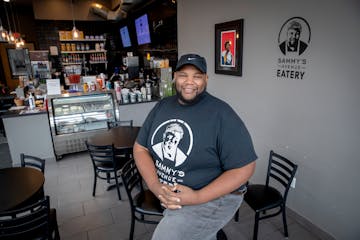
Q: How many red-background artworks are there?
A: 1